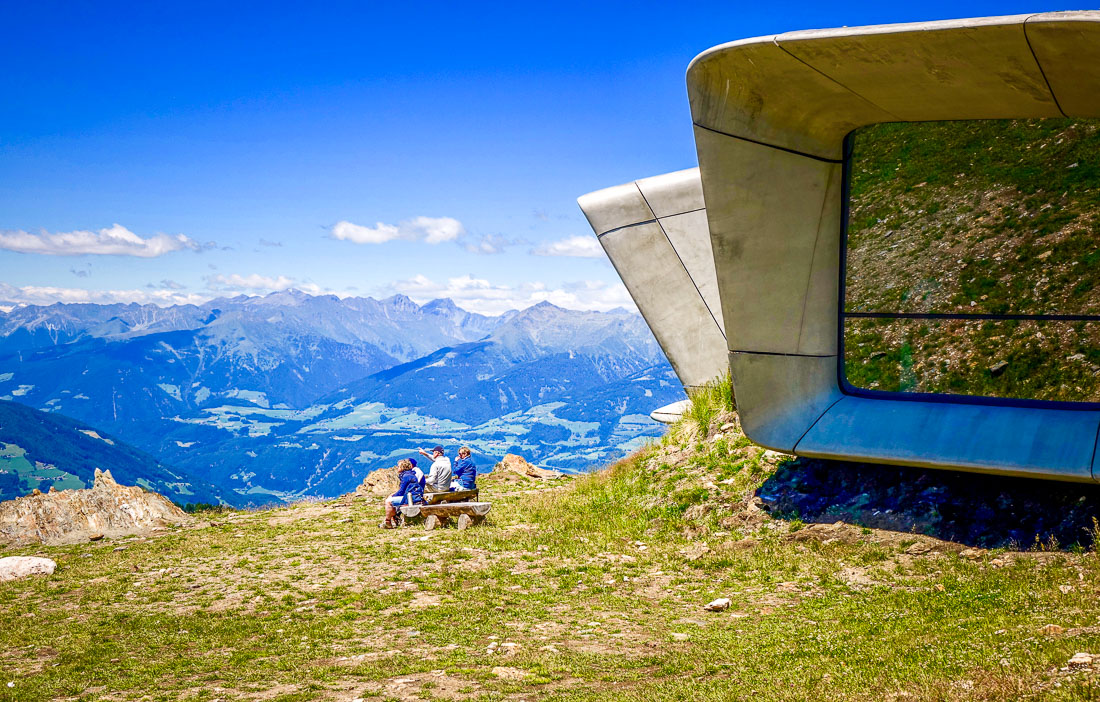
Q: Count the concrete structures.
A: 2